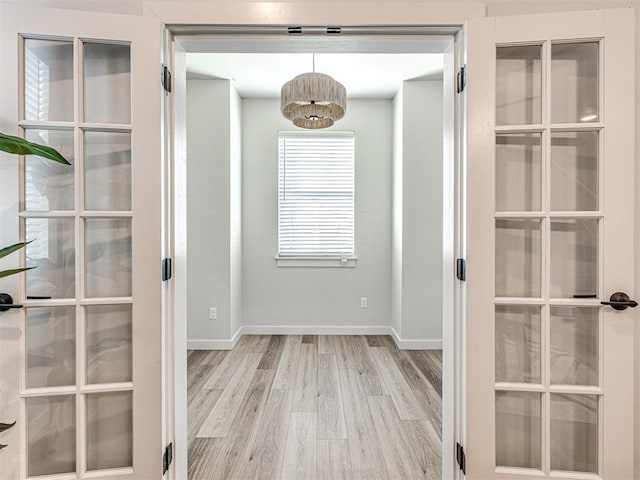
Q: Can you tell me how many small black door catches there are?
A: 2